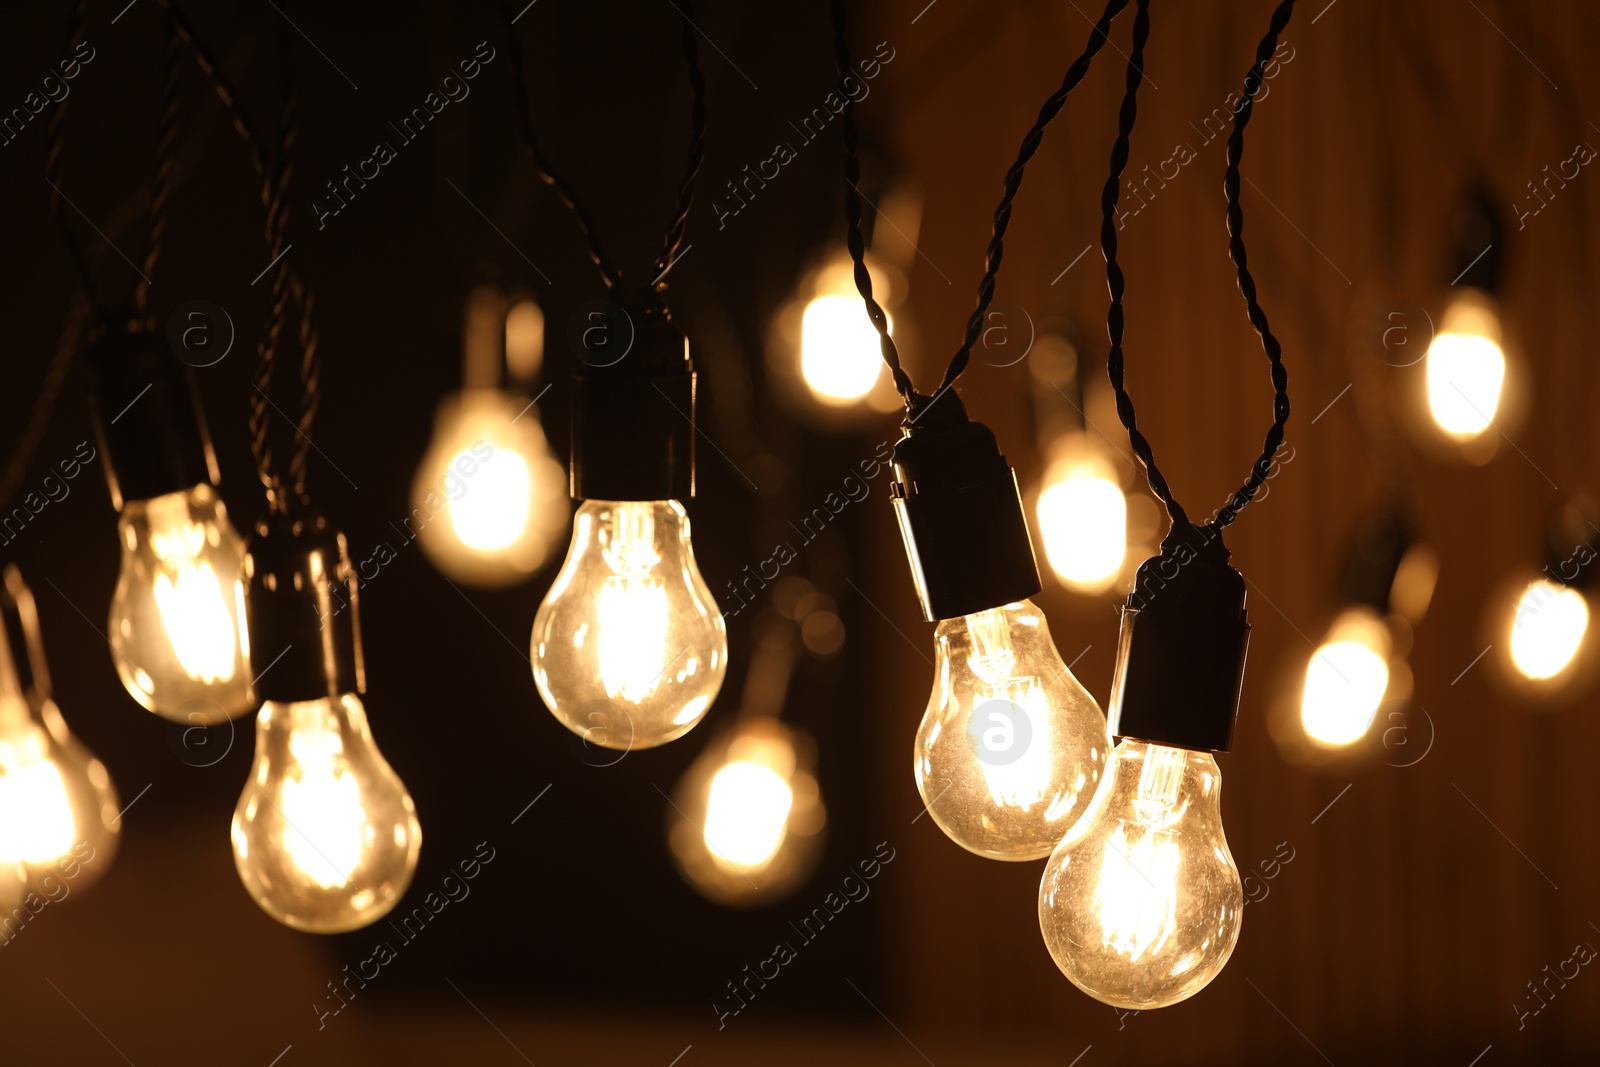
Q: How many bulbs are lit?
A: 13